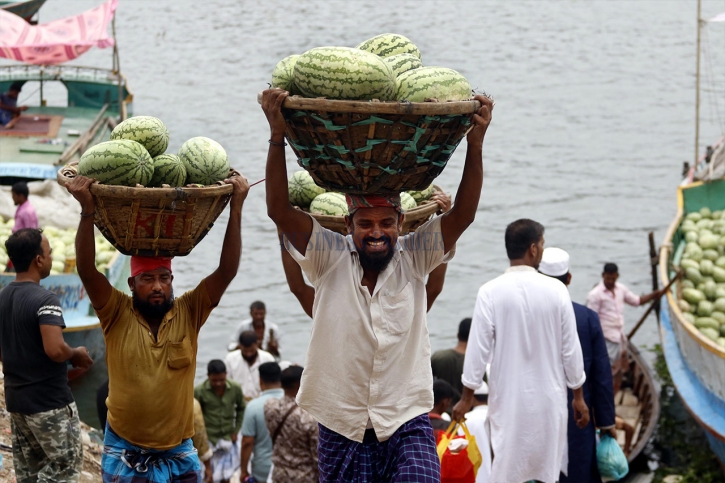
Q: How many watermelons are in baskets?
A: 13